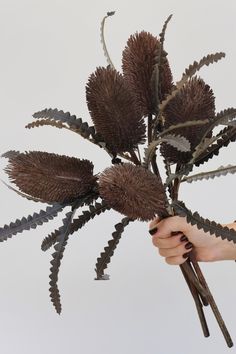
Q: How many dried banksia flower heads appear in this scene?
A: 5